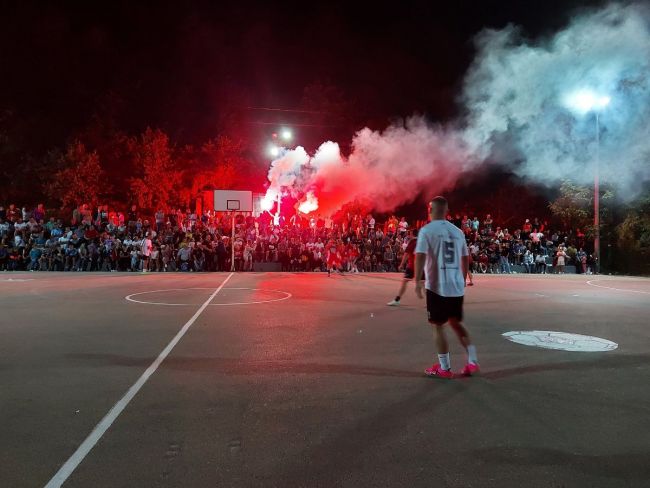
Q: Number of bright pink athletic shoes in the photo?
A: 2